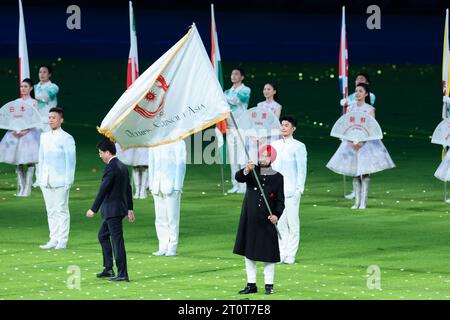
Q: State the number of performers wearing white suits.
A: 3